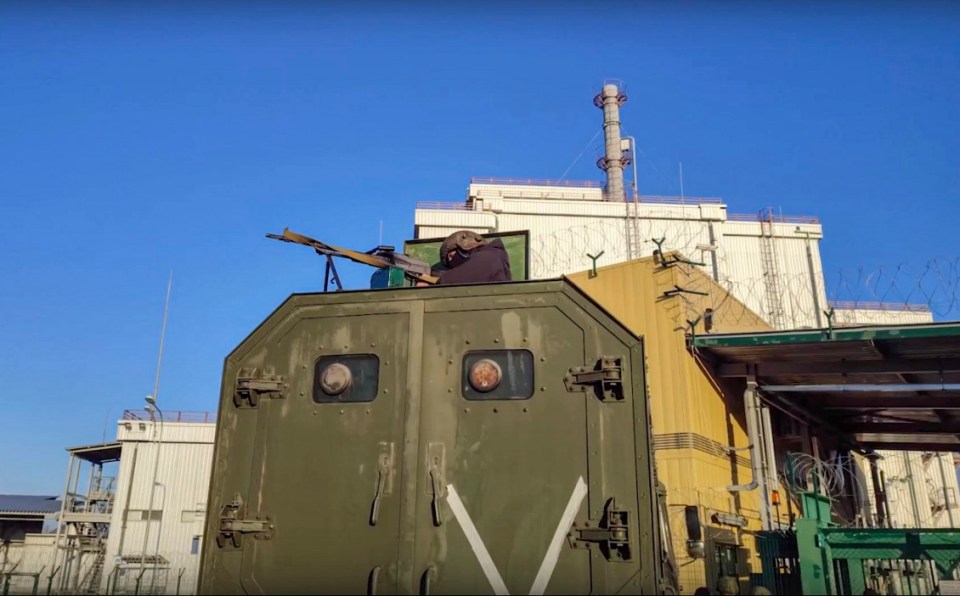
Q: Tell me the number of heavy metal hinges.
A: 4